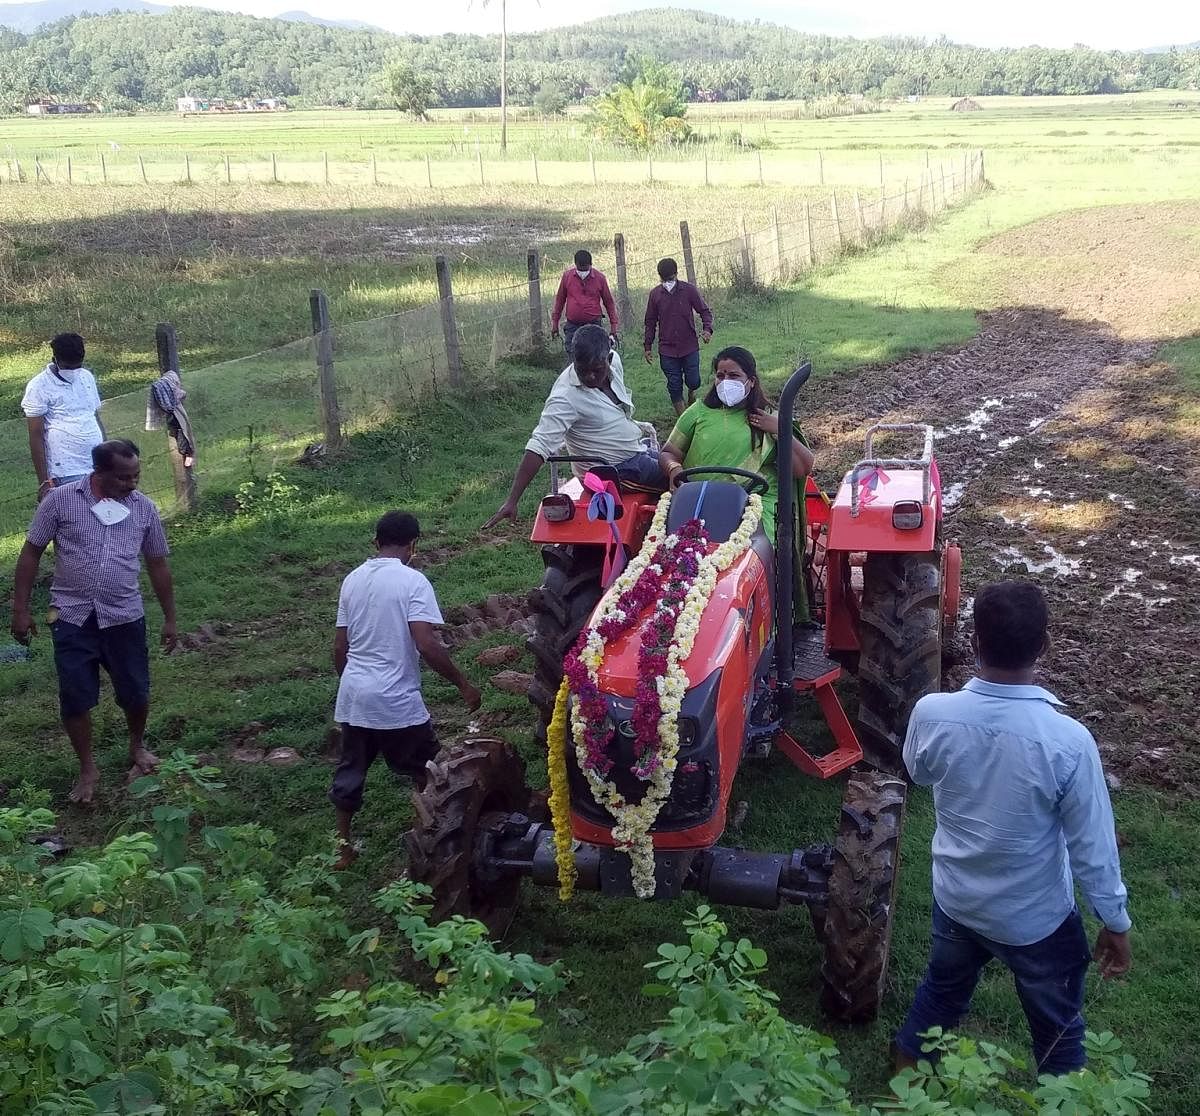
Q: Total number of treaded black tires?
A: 4